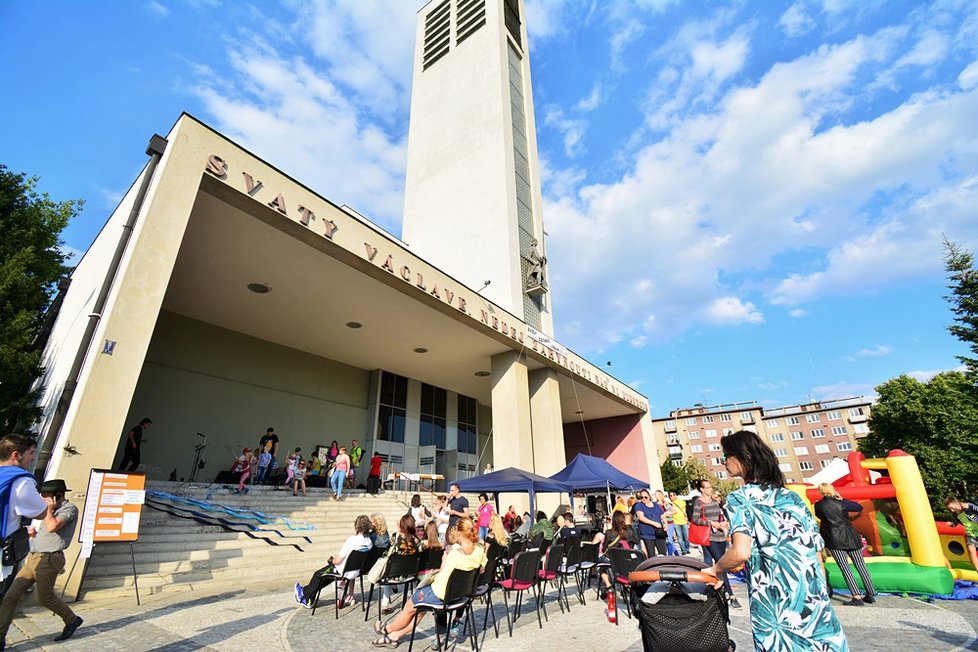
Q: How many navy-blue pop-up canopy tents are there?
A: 2